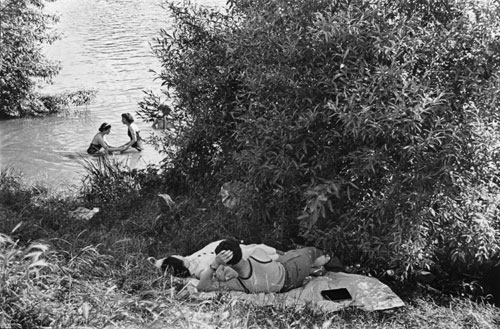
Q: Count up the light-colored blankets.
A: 1